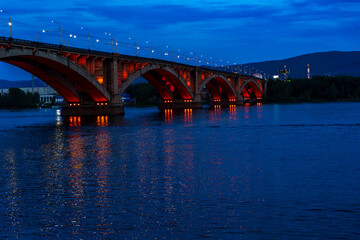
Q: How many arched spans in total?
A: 4